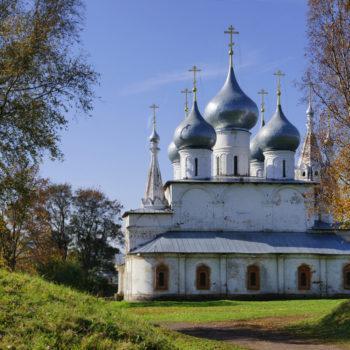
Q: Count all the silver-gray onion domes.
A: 5